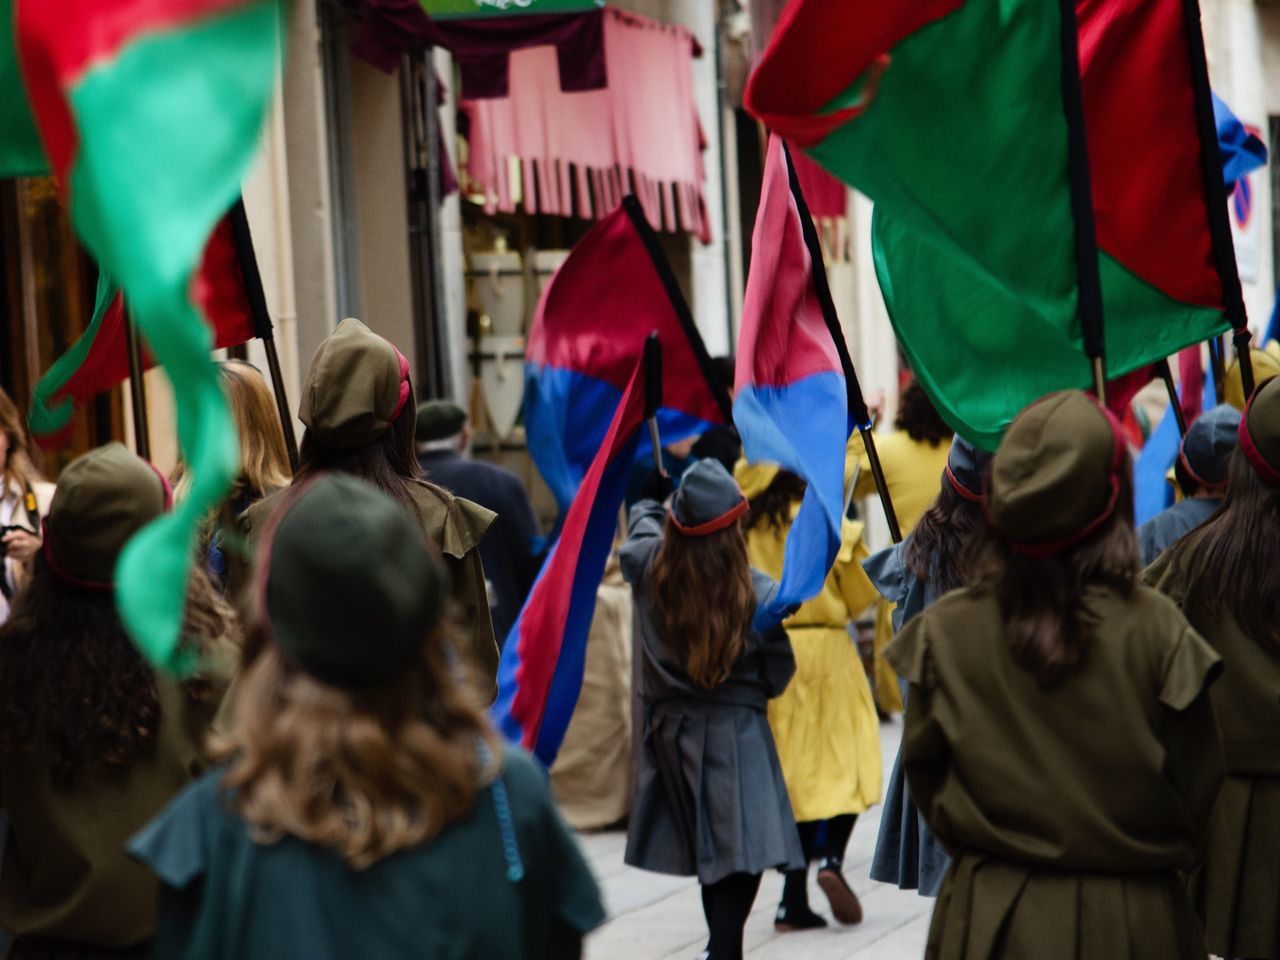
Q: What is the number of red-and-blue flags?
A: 3